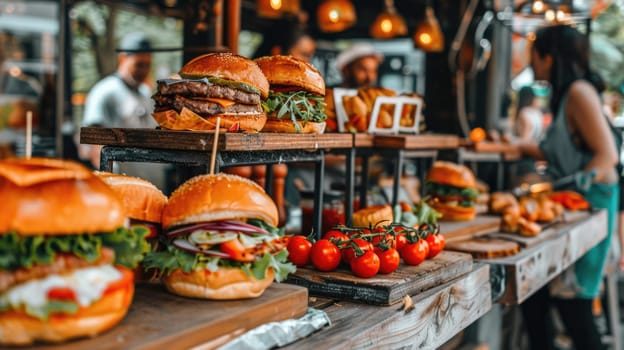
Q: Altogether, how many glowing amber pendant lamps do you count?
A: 4